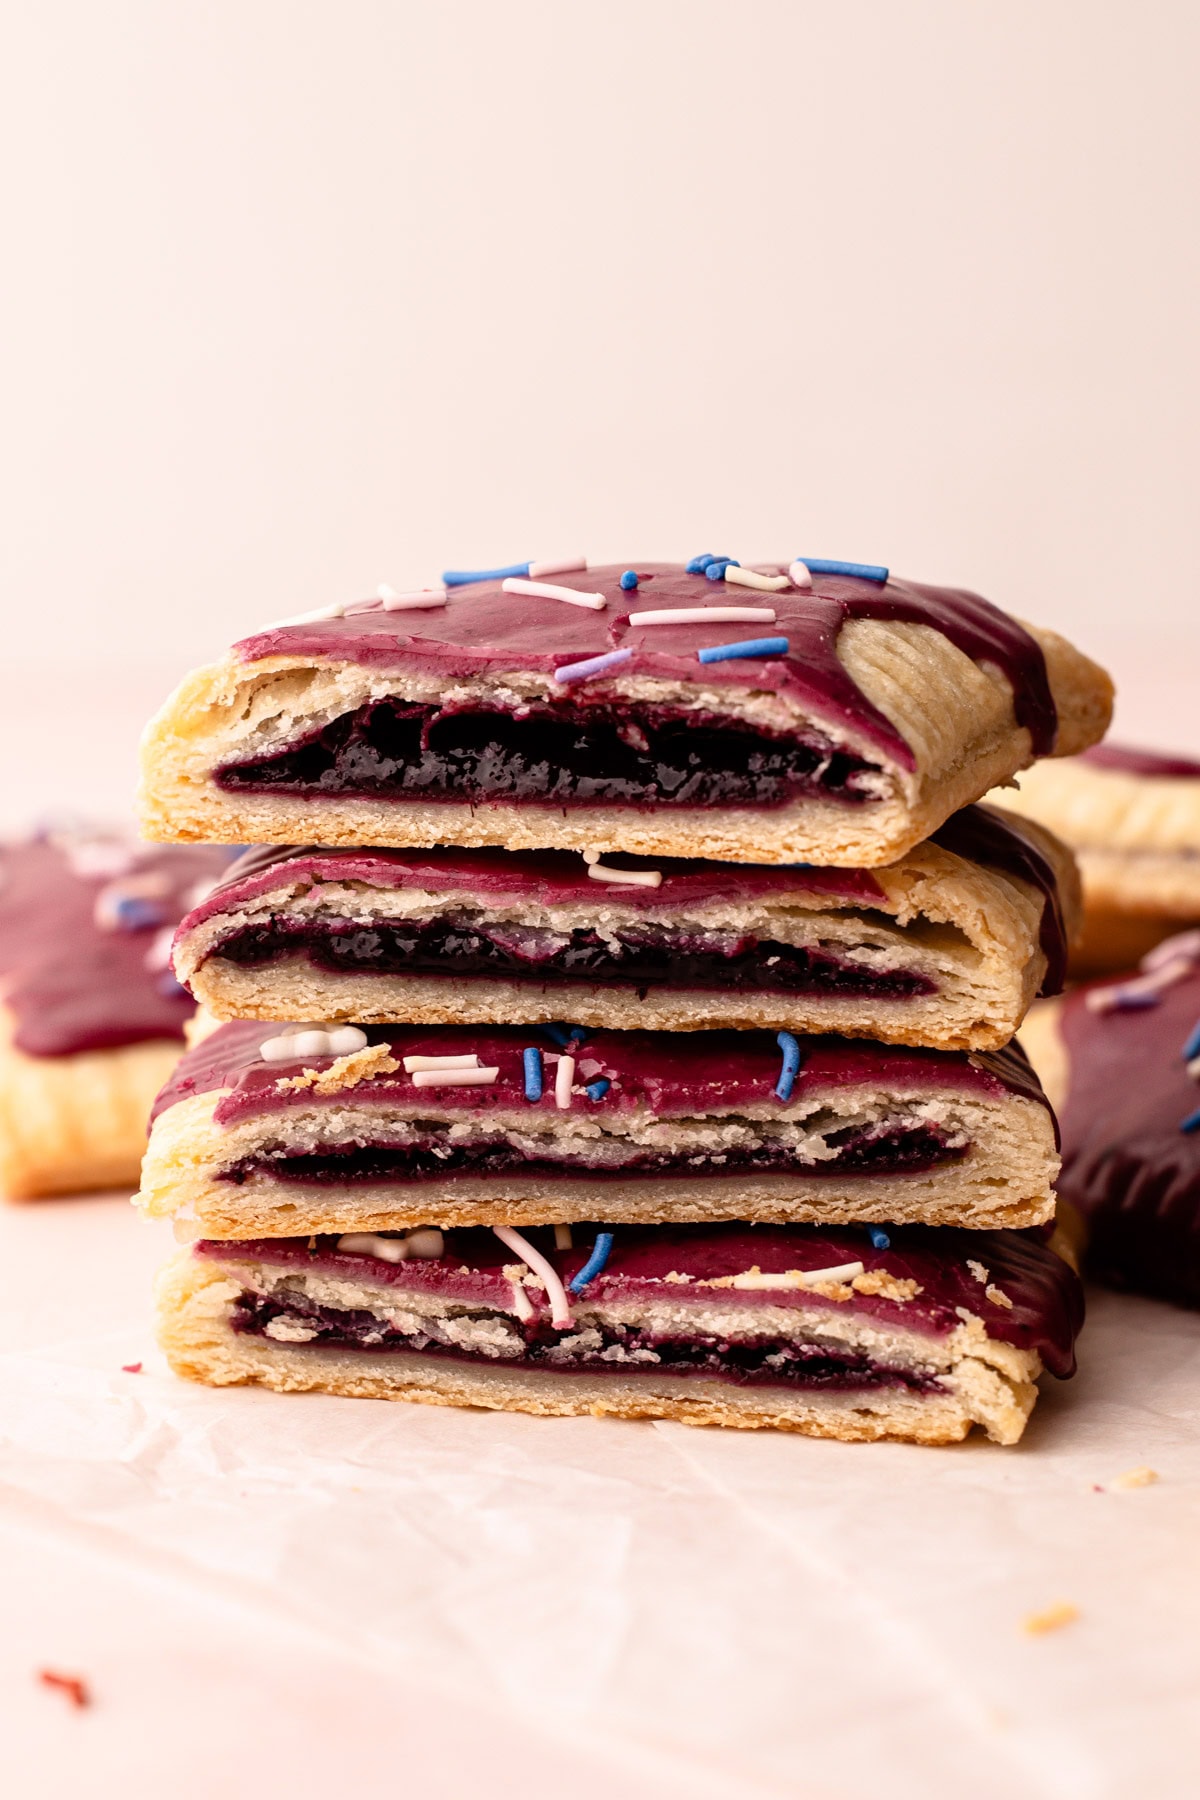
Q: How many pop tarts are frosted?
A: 7